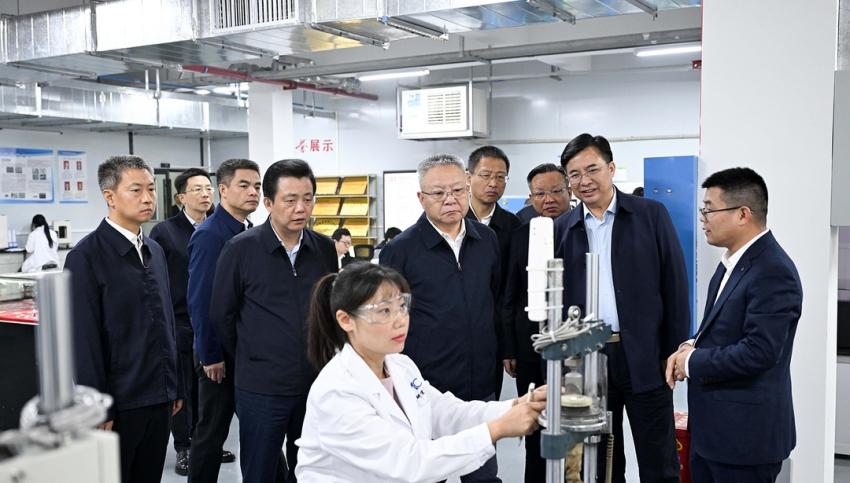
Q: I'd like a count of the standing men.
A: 9